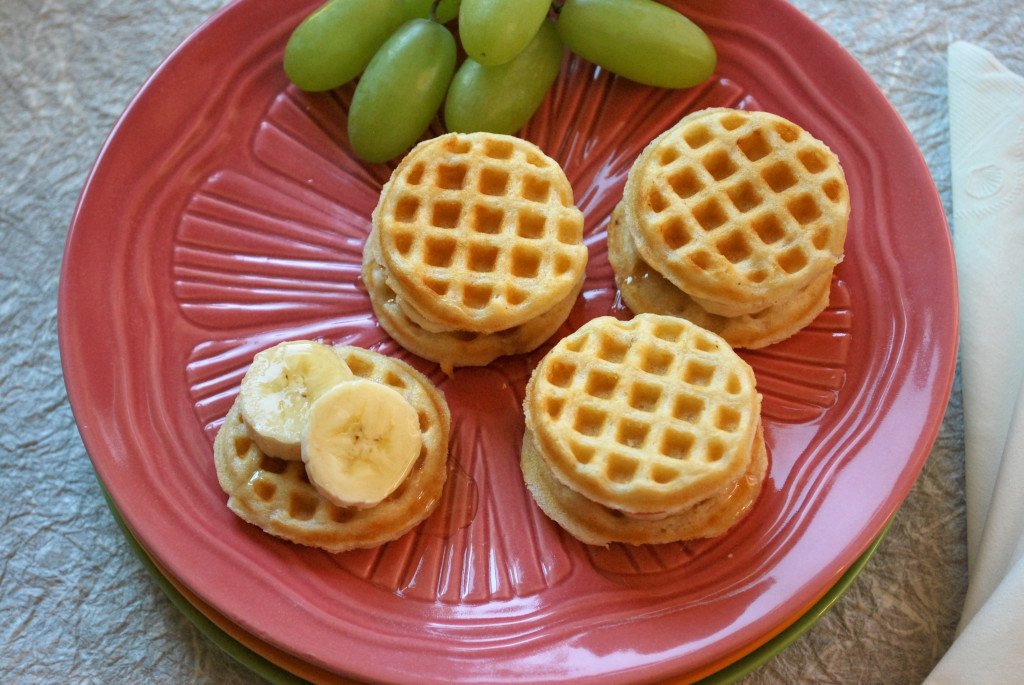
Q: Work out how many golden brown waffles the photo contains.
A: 7